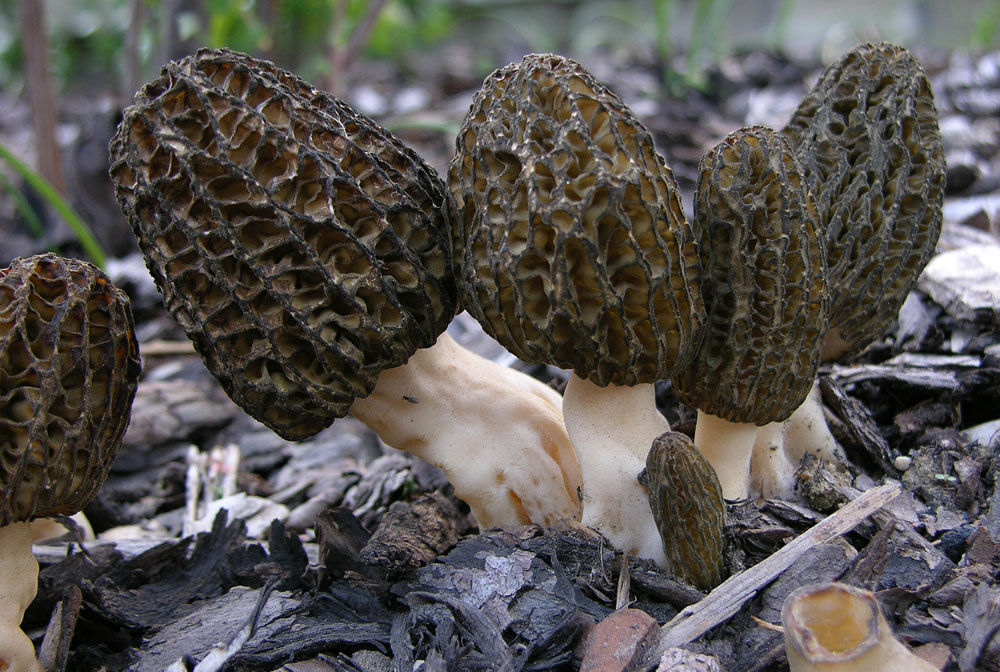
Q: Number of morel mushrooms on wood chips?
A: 6